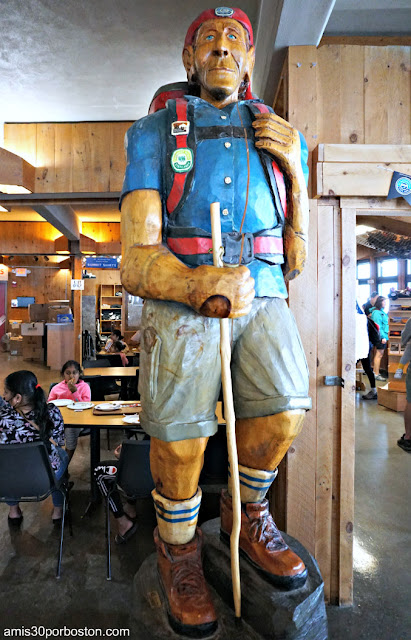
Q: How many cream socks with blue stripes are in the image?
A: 2